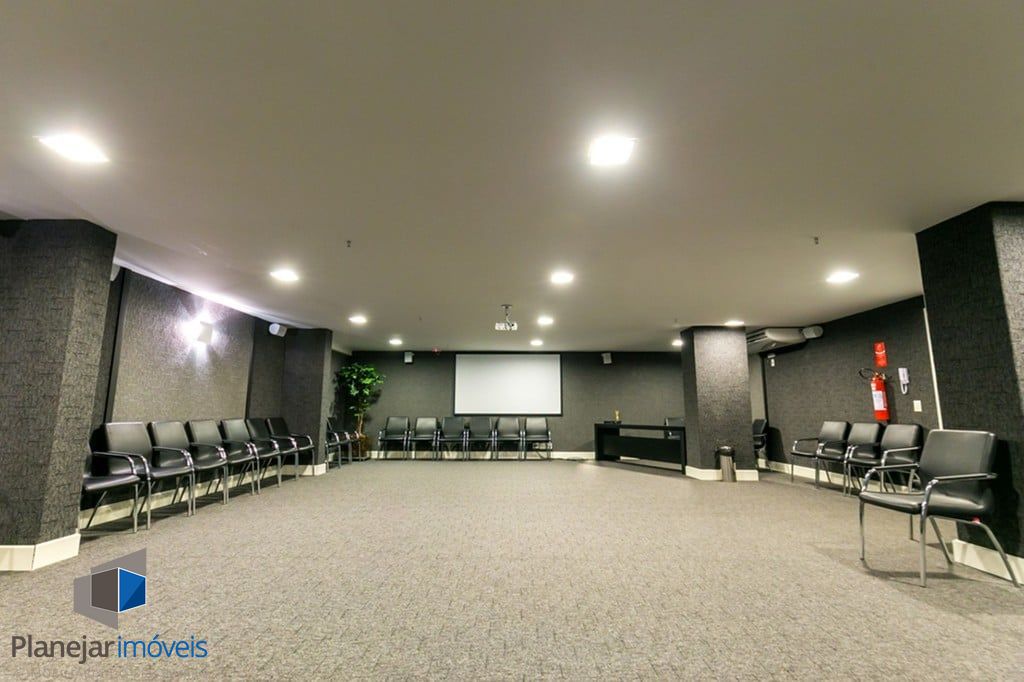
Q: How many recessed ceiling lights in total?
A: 11